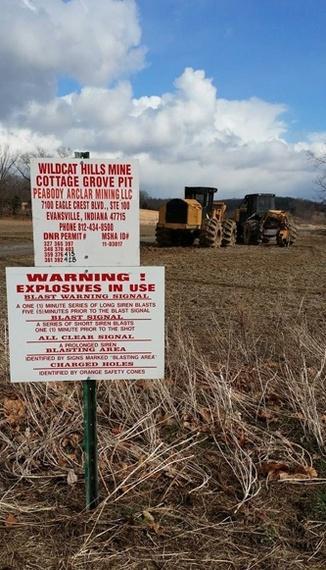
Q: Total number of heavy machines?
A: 2